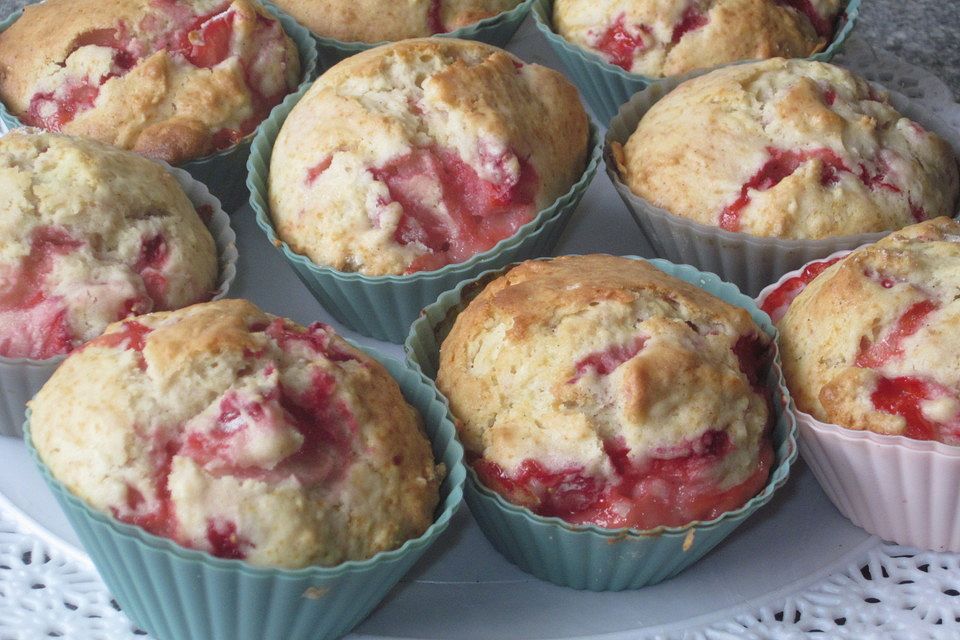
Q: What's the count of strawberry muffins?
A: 9